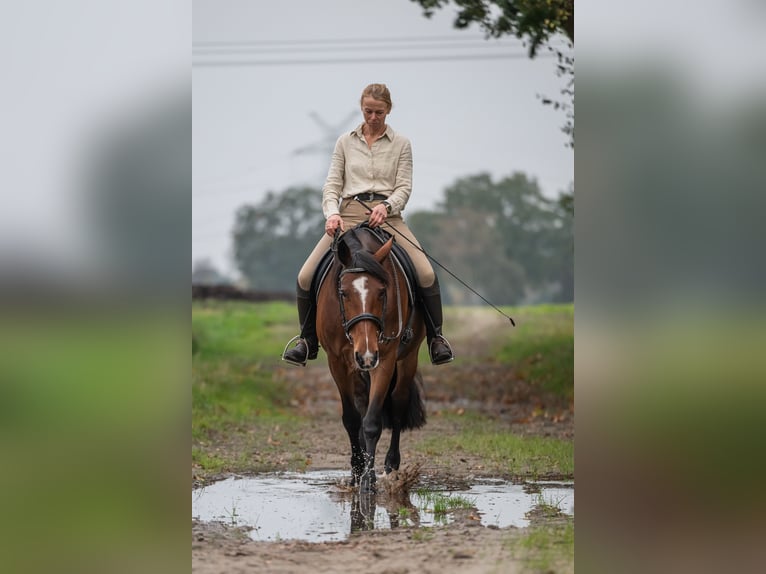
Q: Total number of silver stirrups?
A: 2